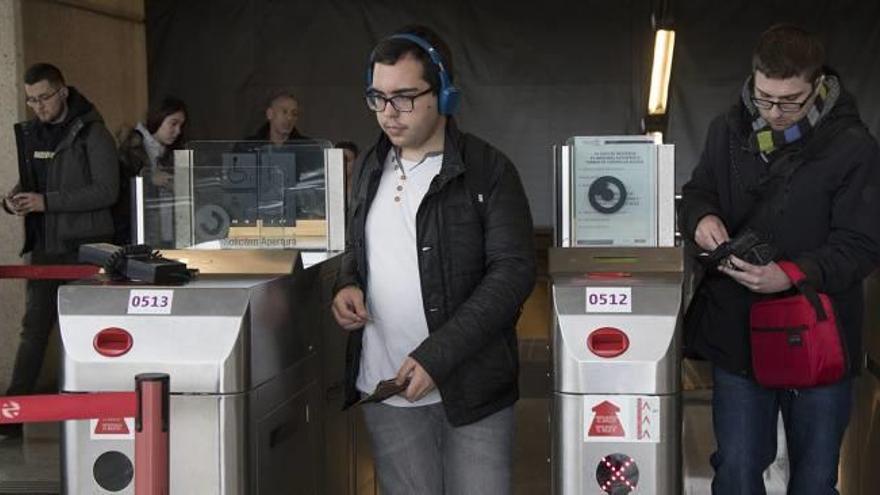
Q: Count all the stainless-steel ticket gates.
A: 2